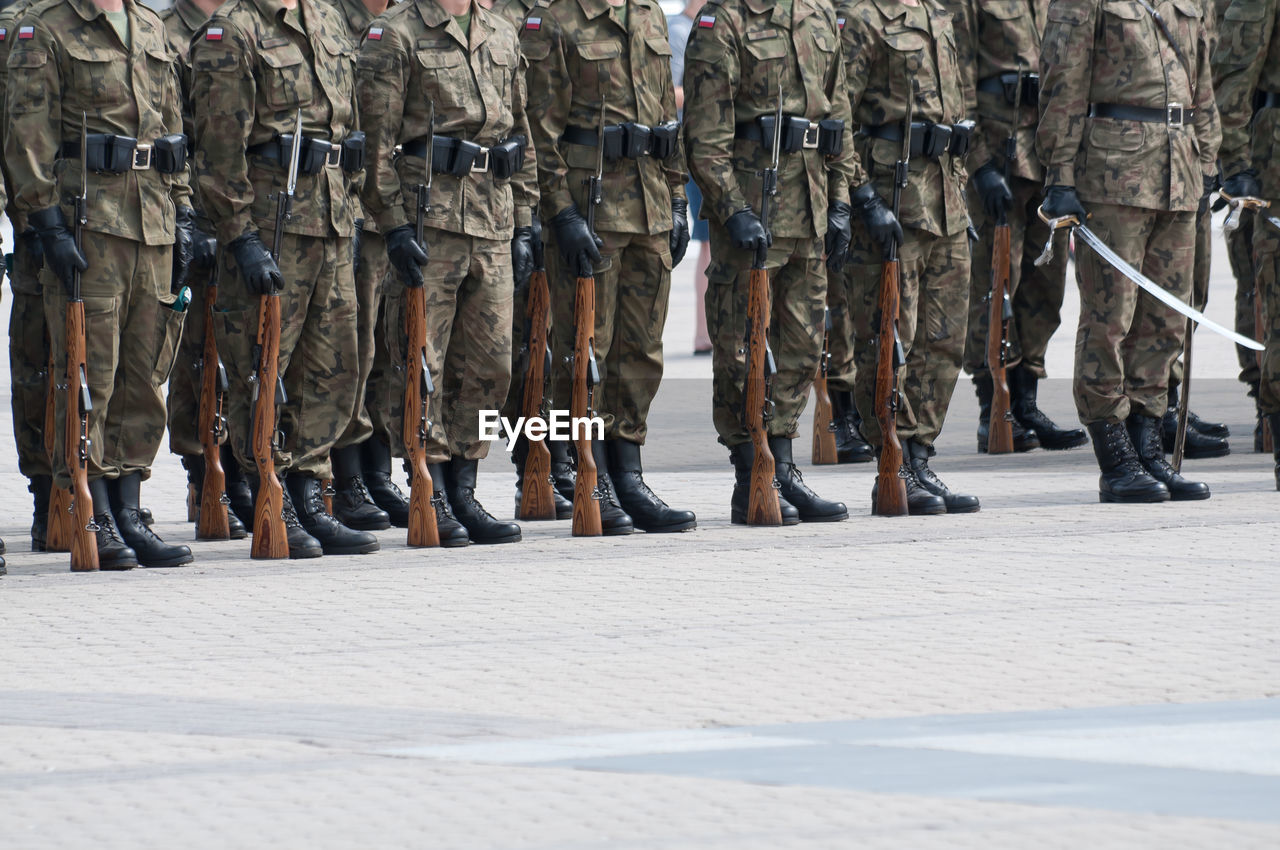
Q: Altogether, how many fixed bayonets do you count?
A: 7